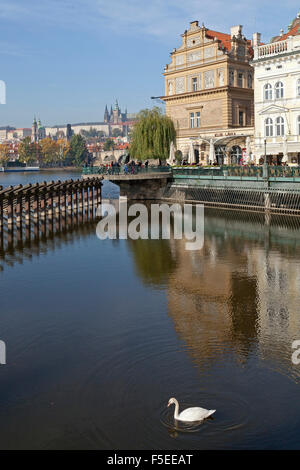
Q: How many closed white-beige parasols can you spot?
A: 5